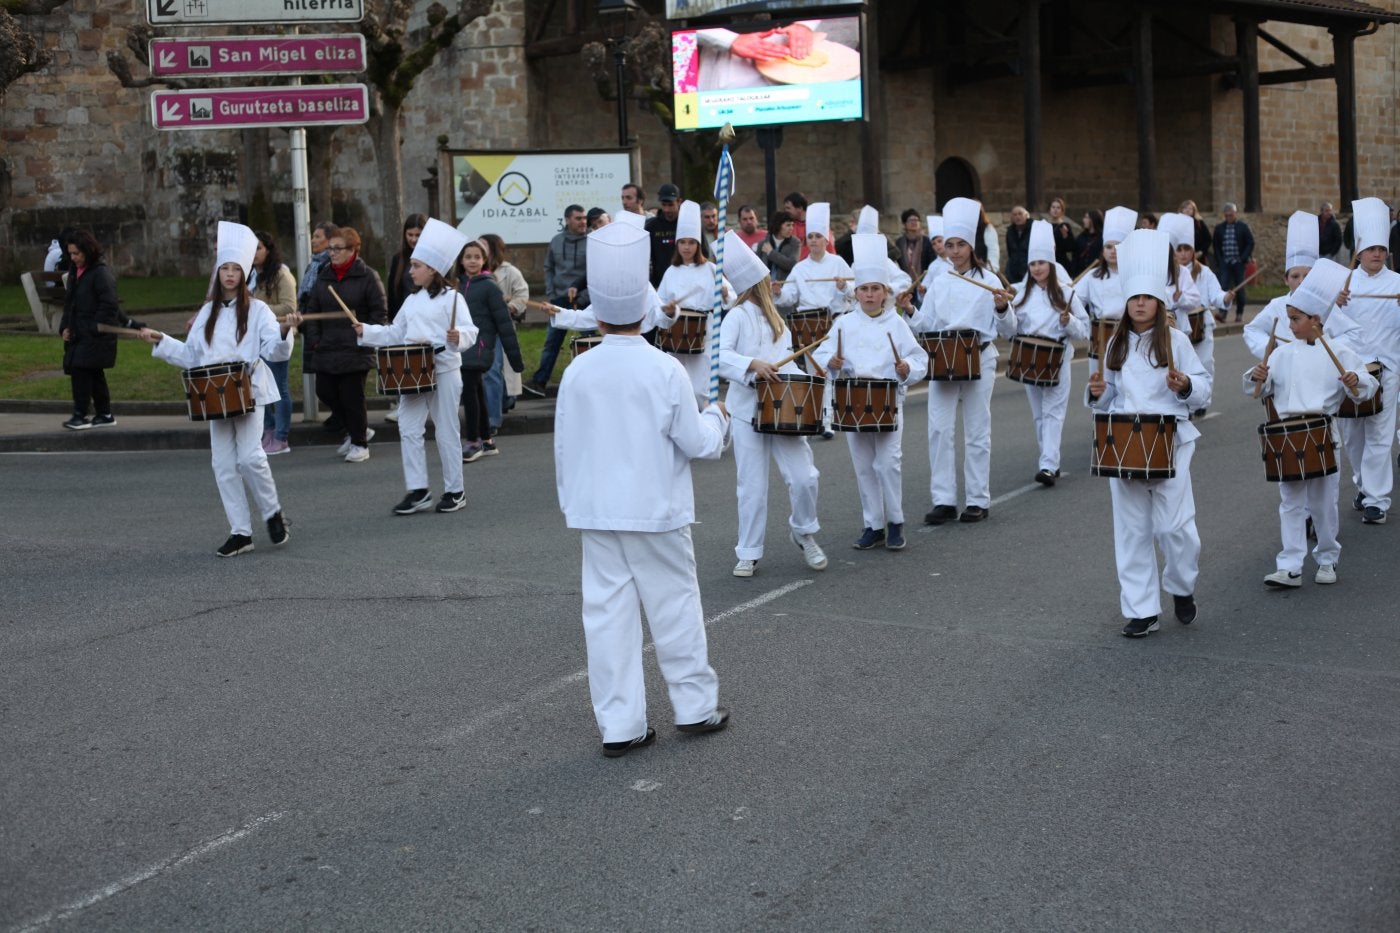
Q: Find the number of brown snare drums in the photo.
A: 15